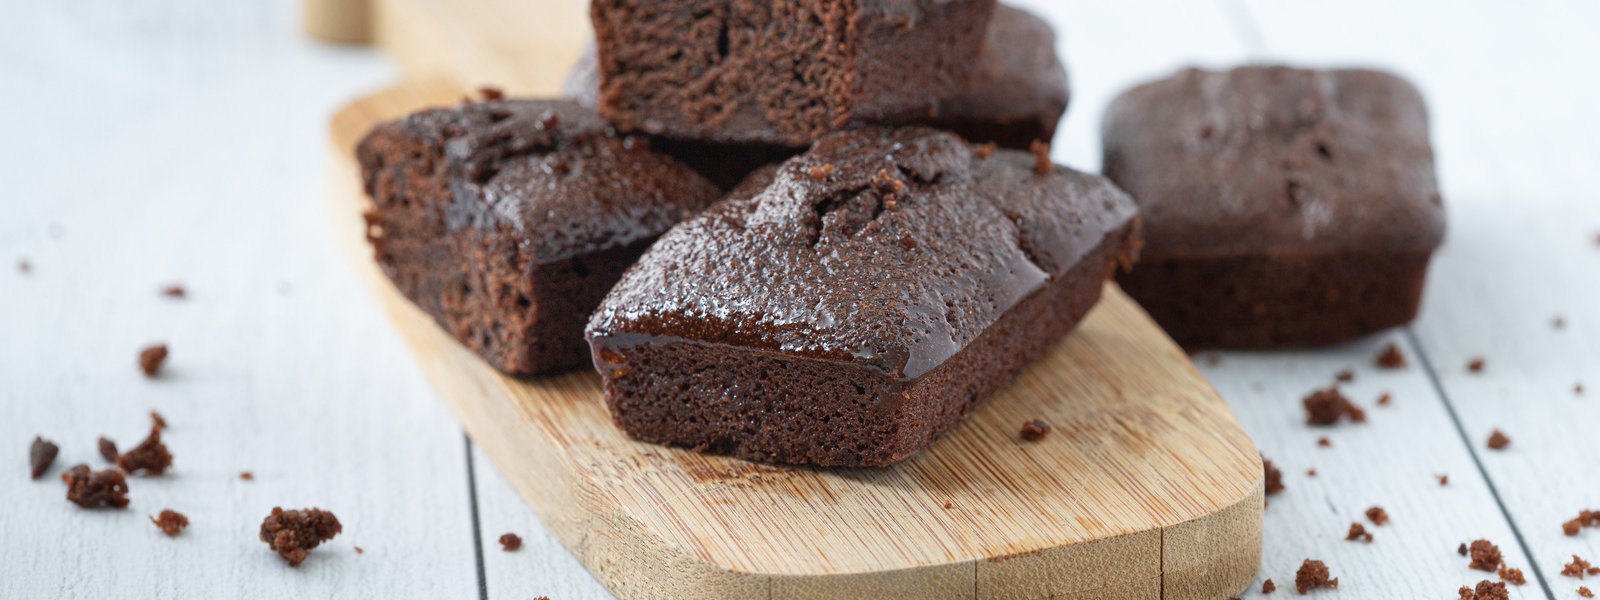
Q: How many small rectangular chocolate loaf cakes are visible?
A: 5